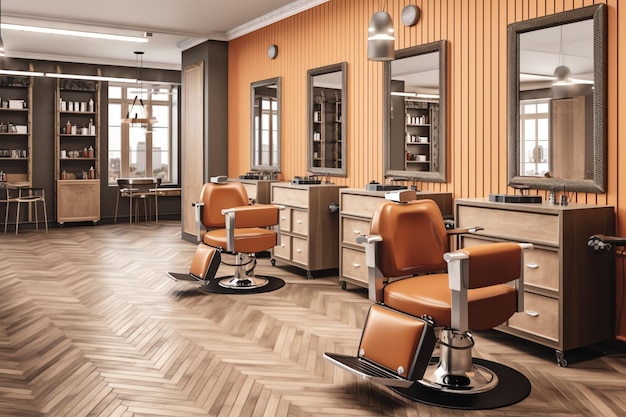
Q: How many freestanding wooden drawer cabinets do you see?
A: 4